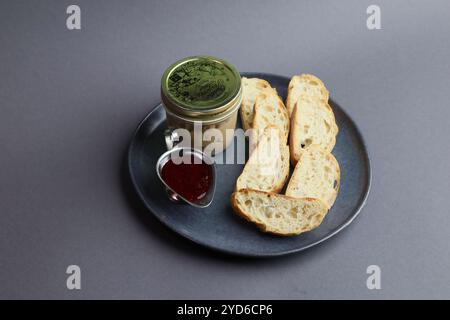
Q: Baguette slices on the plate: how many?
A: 7